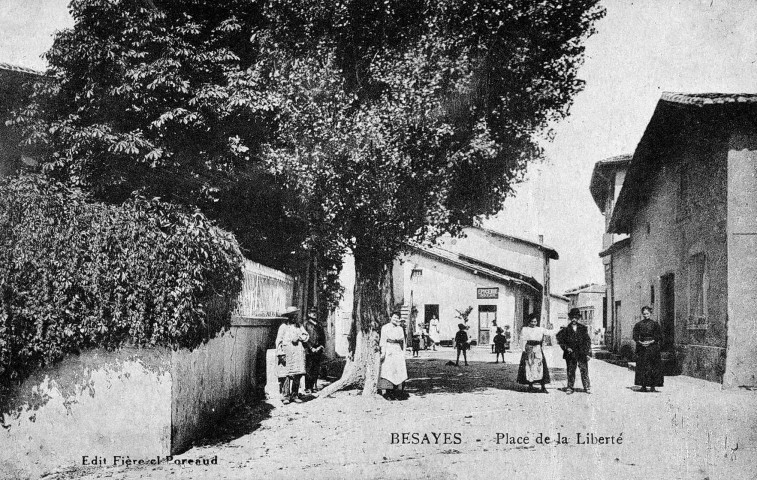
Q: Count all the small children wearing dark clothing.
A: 3